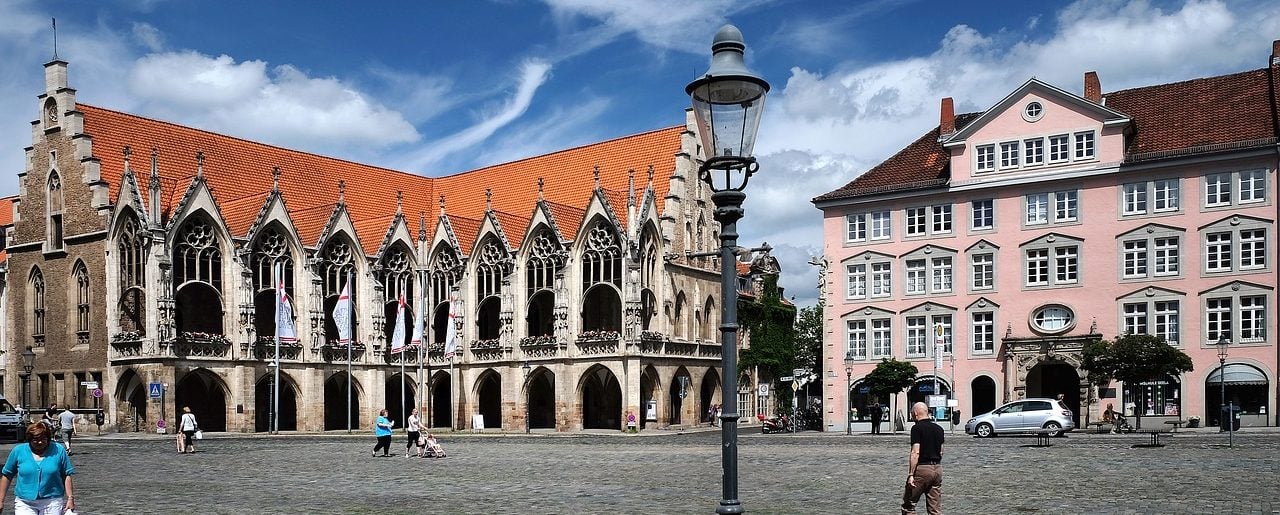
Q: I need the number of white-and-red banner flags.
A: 5